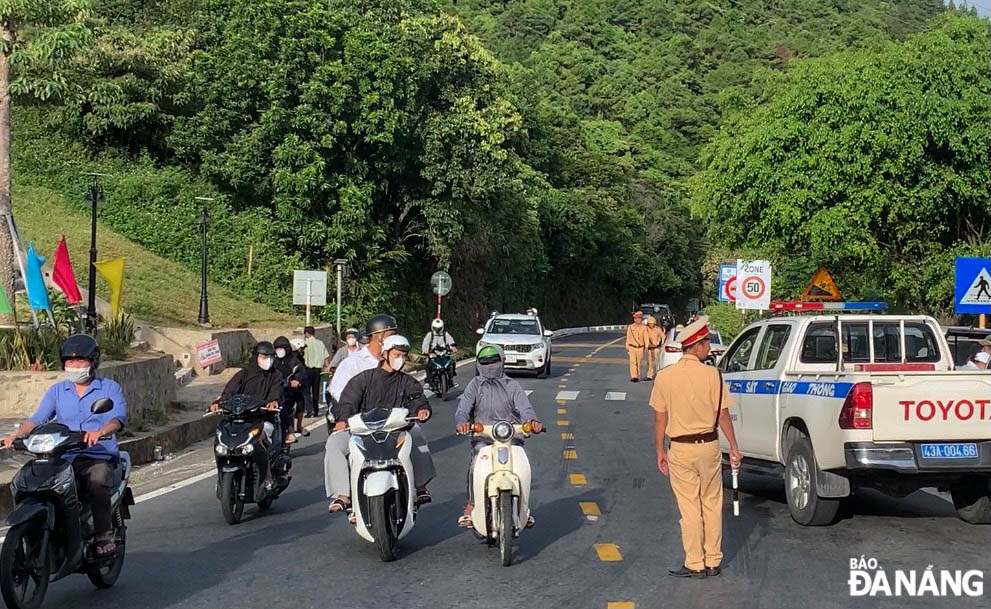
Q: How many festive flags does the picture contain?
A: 4